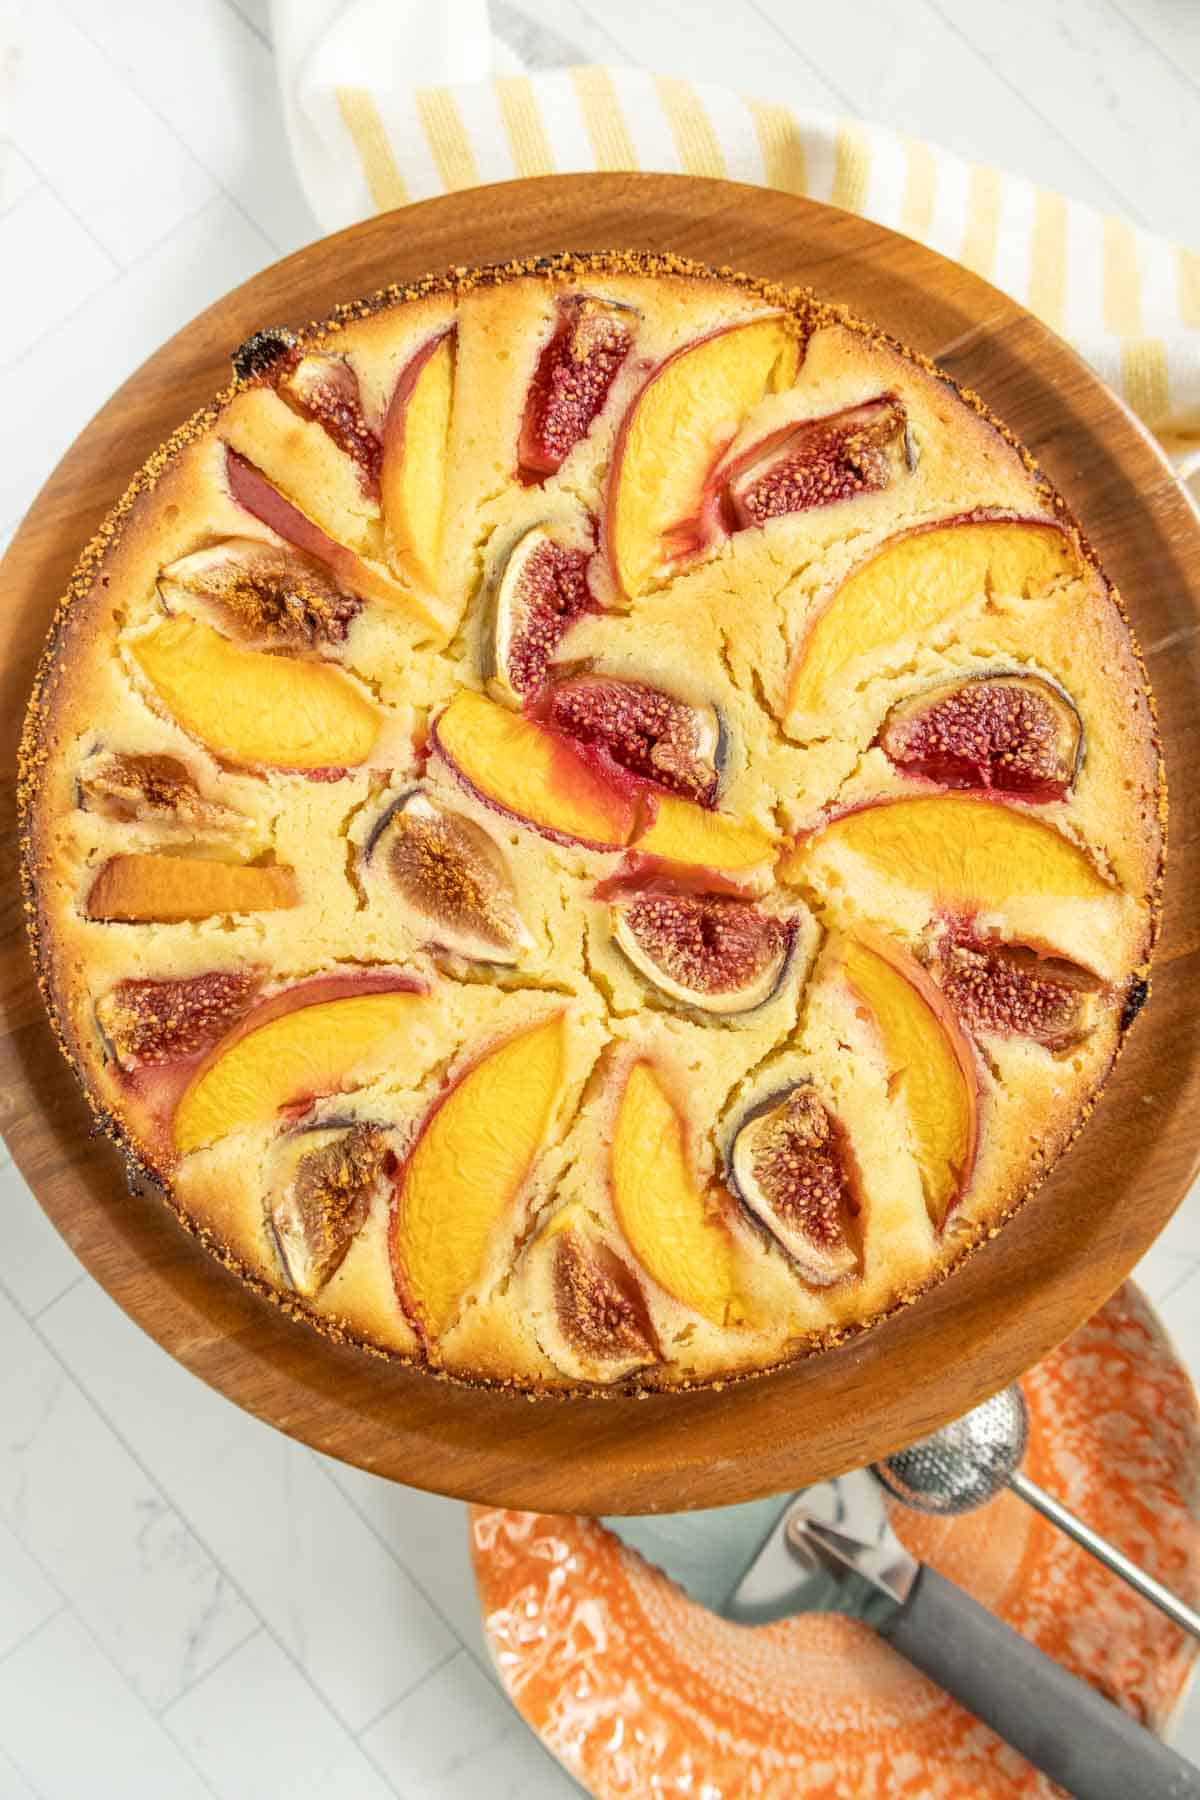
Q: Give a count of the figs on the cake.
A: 15